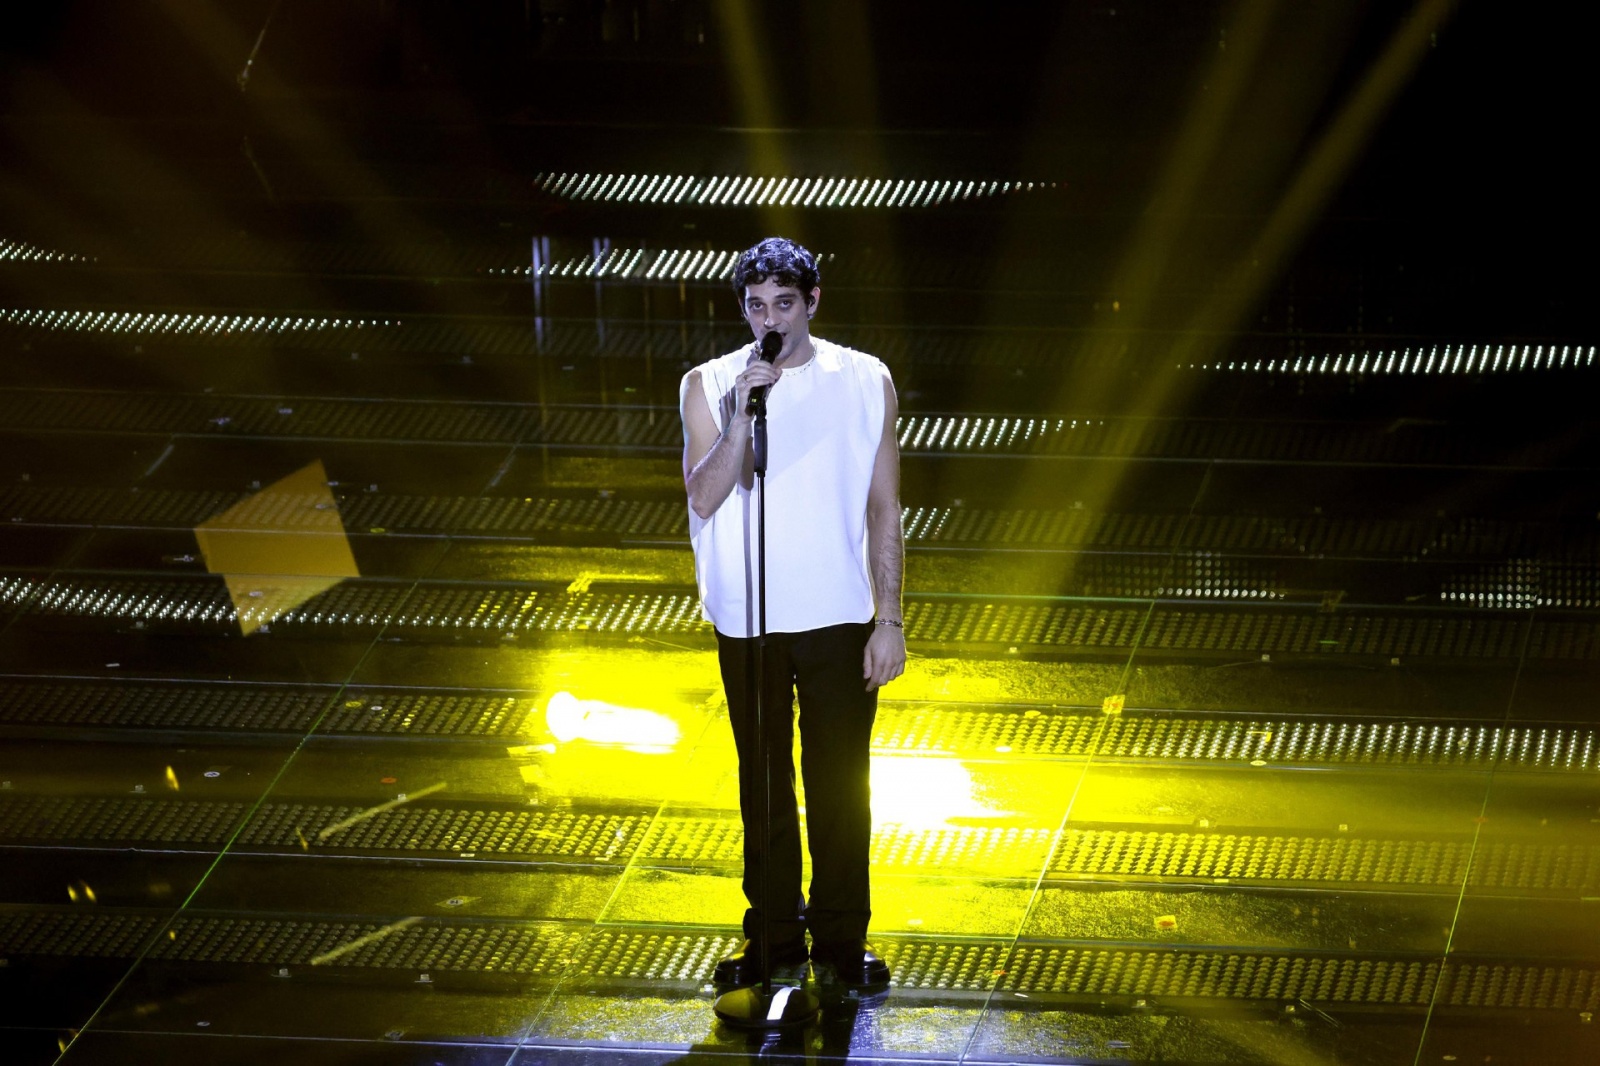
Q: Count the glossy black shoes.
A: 2